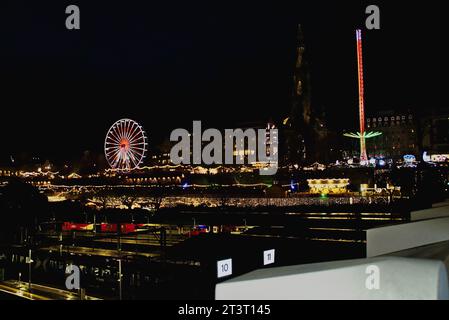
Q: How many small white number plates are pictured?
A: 2